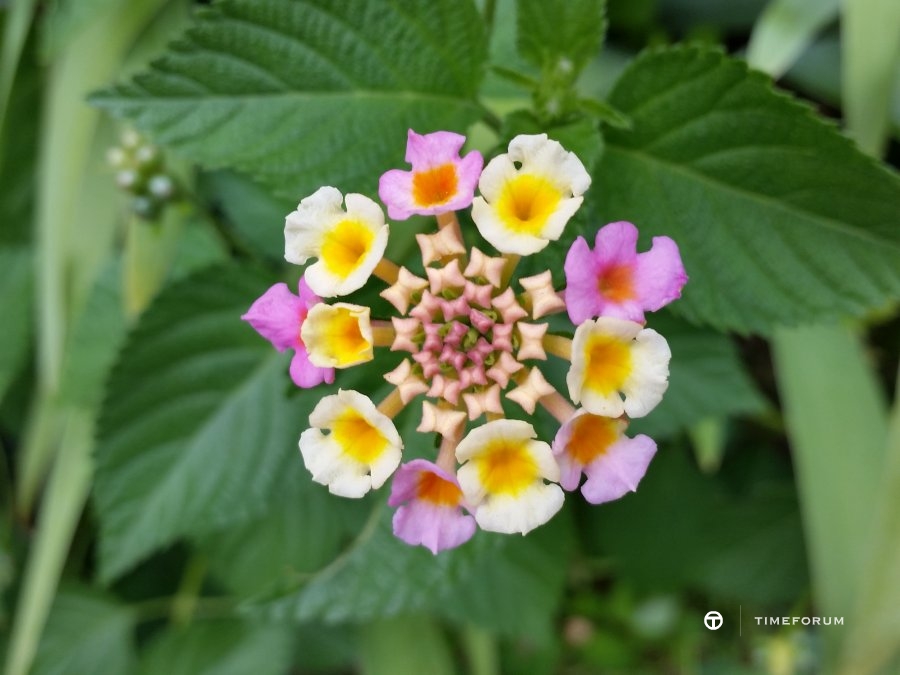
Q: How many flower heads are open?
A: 11